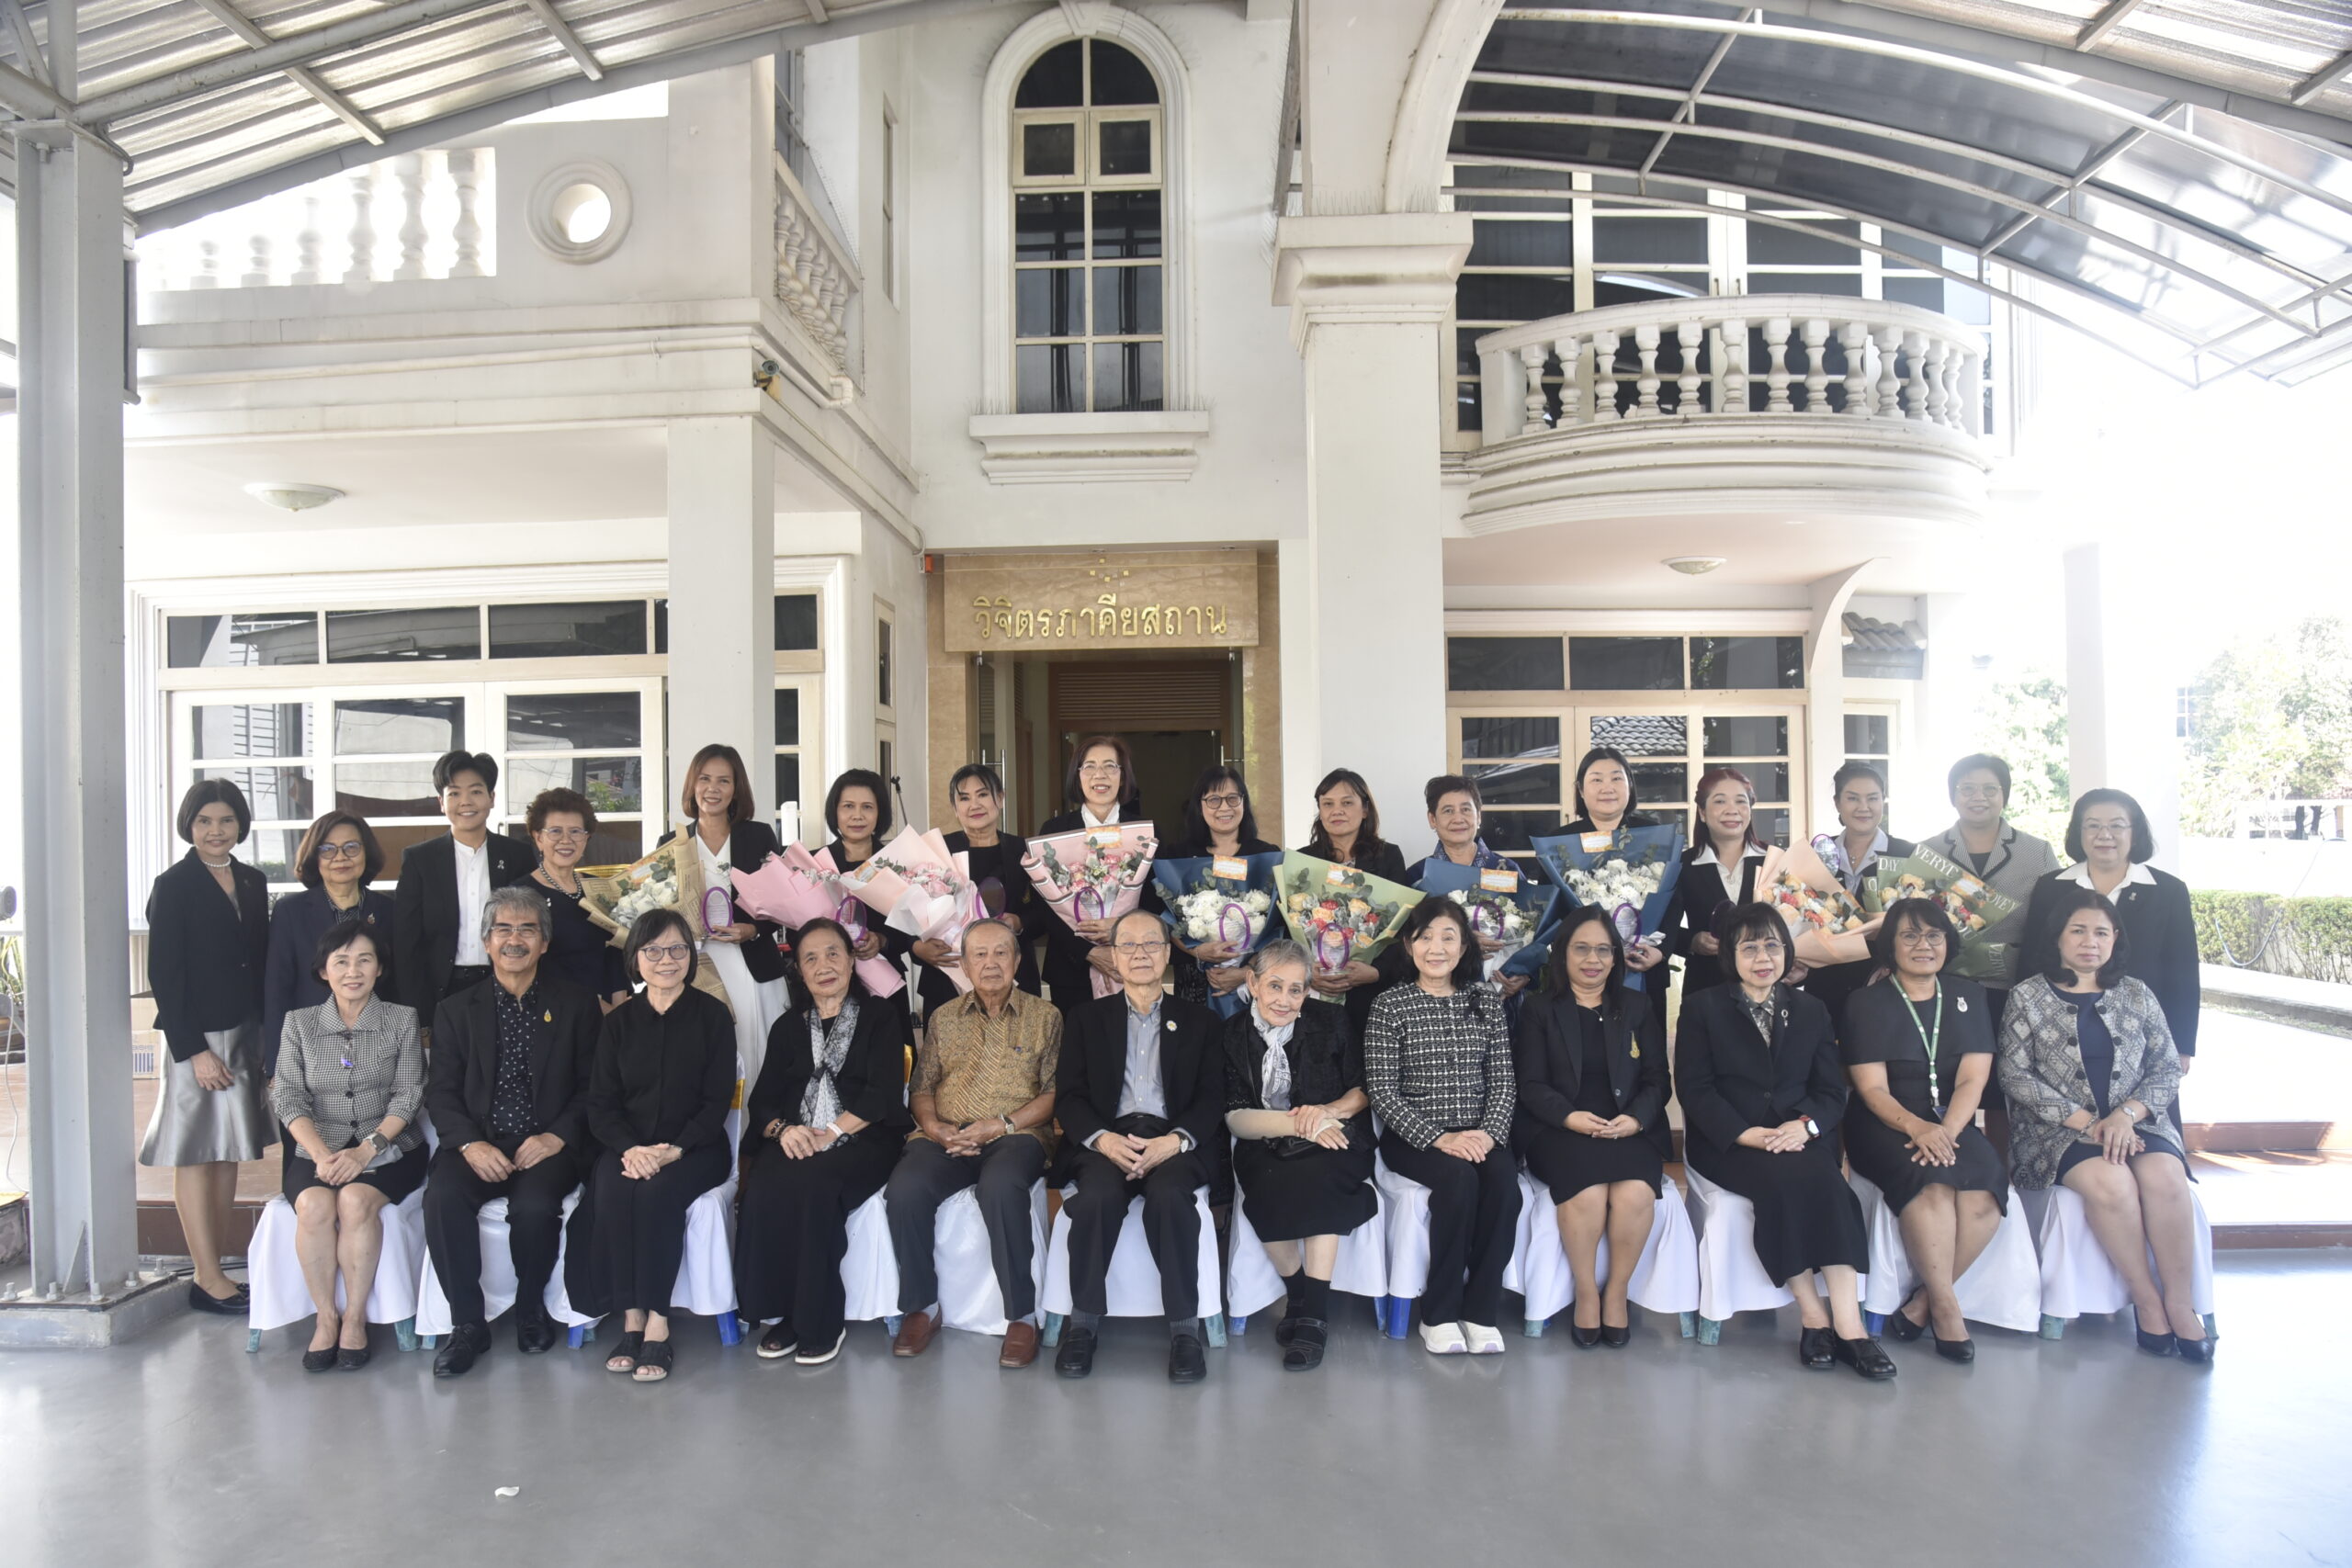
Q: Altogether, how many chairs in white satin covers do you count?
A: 12